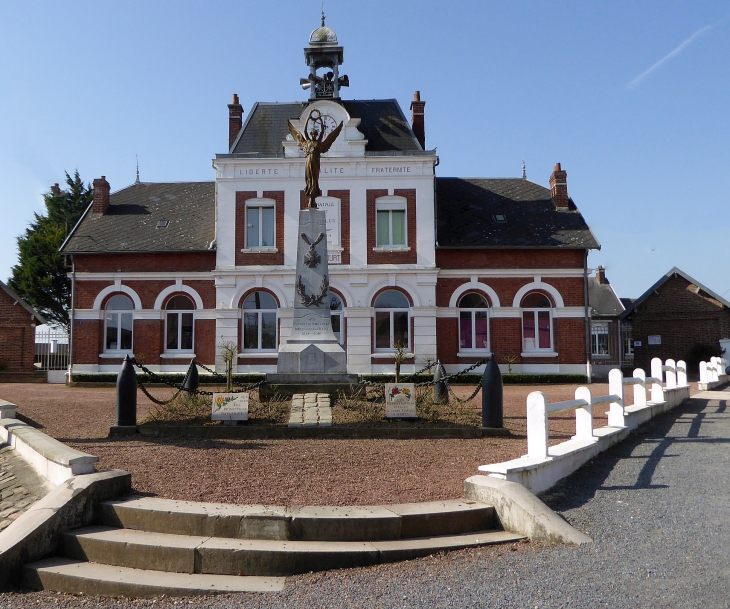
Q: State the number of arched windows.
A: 7